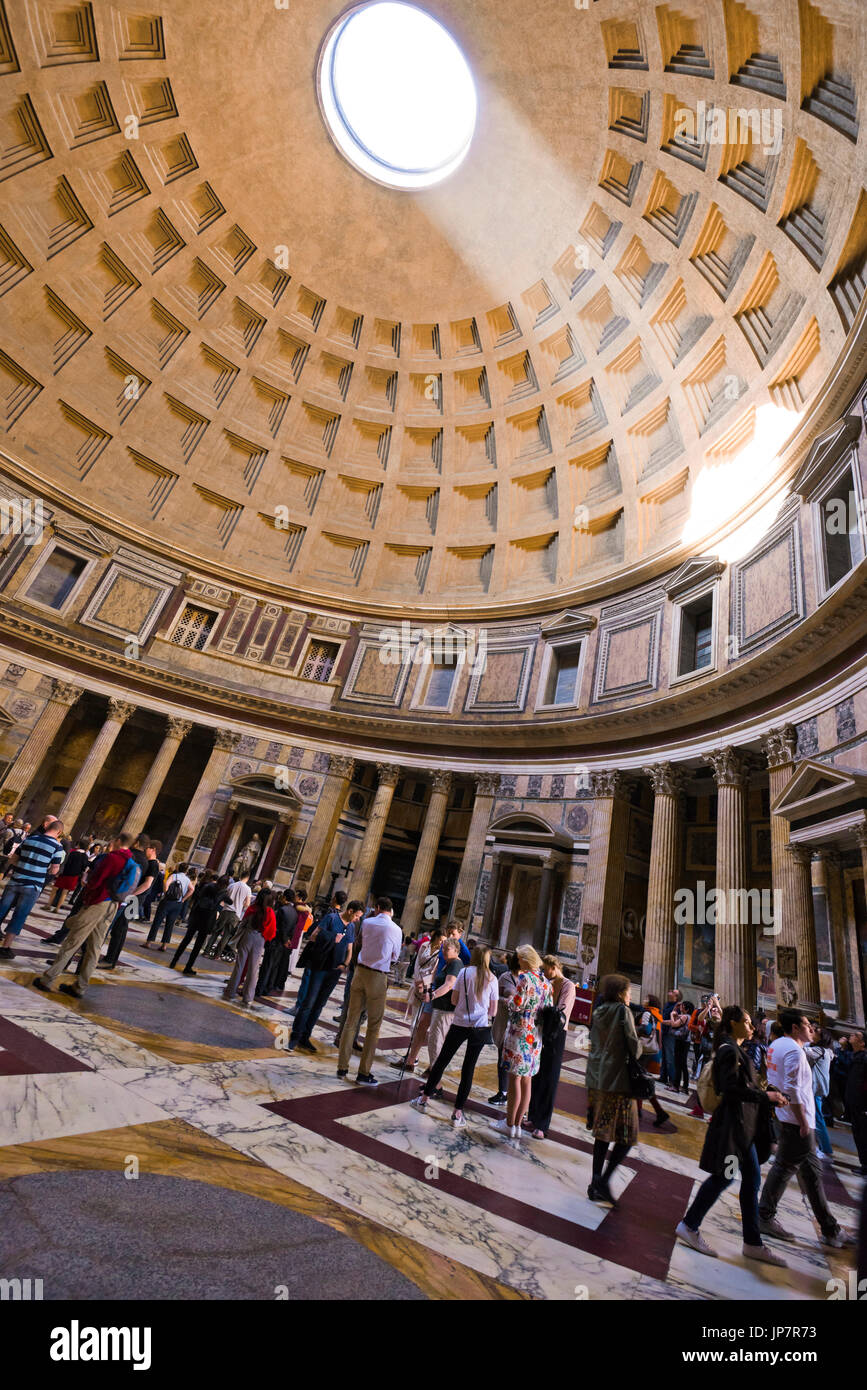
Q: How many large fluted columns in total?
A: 12